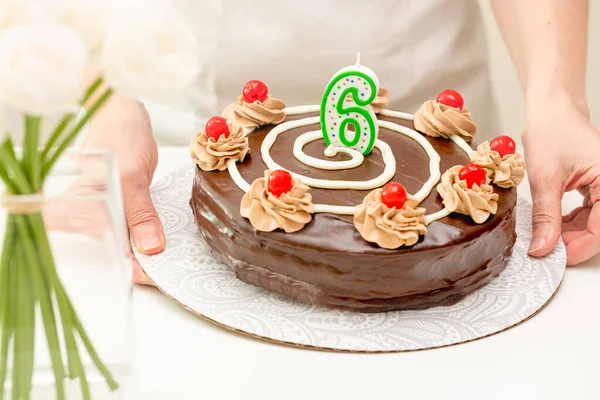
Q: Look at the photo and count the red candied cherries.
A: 7